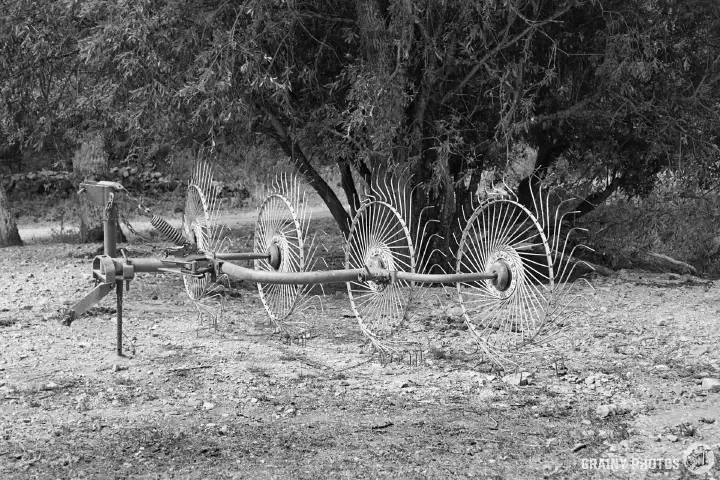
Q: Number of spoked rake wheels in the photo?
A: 4